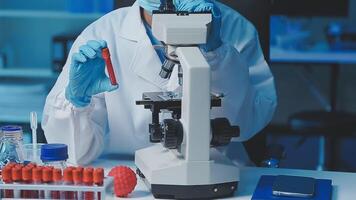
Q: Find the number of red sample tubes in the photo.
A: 11